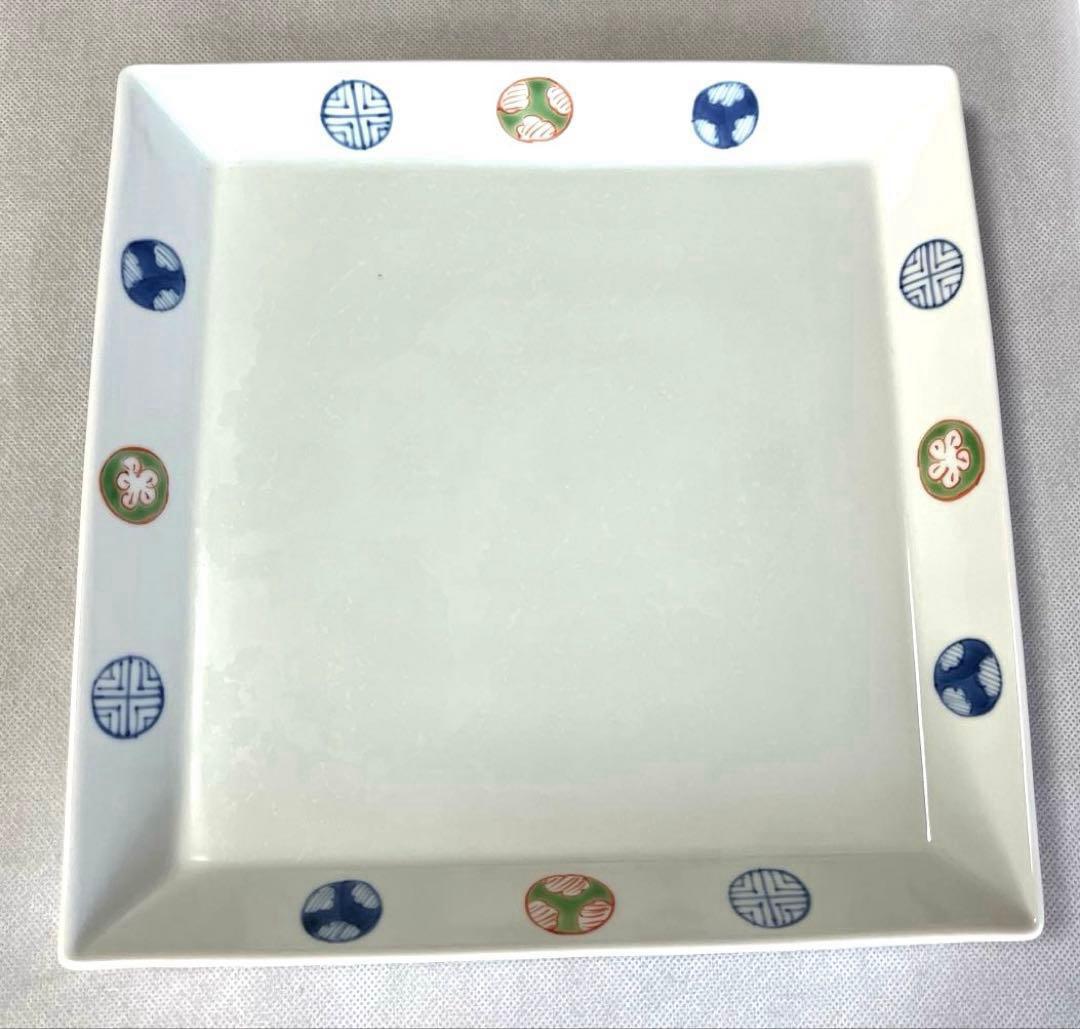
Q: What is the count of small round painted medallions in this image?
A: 12